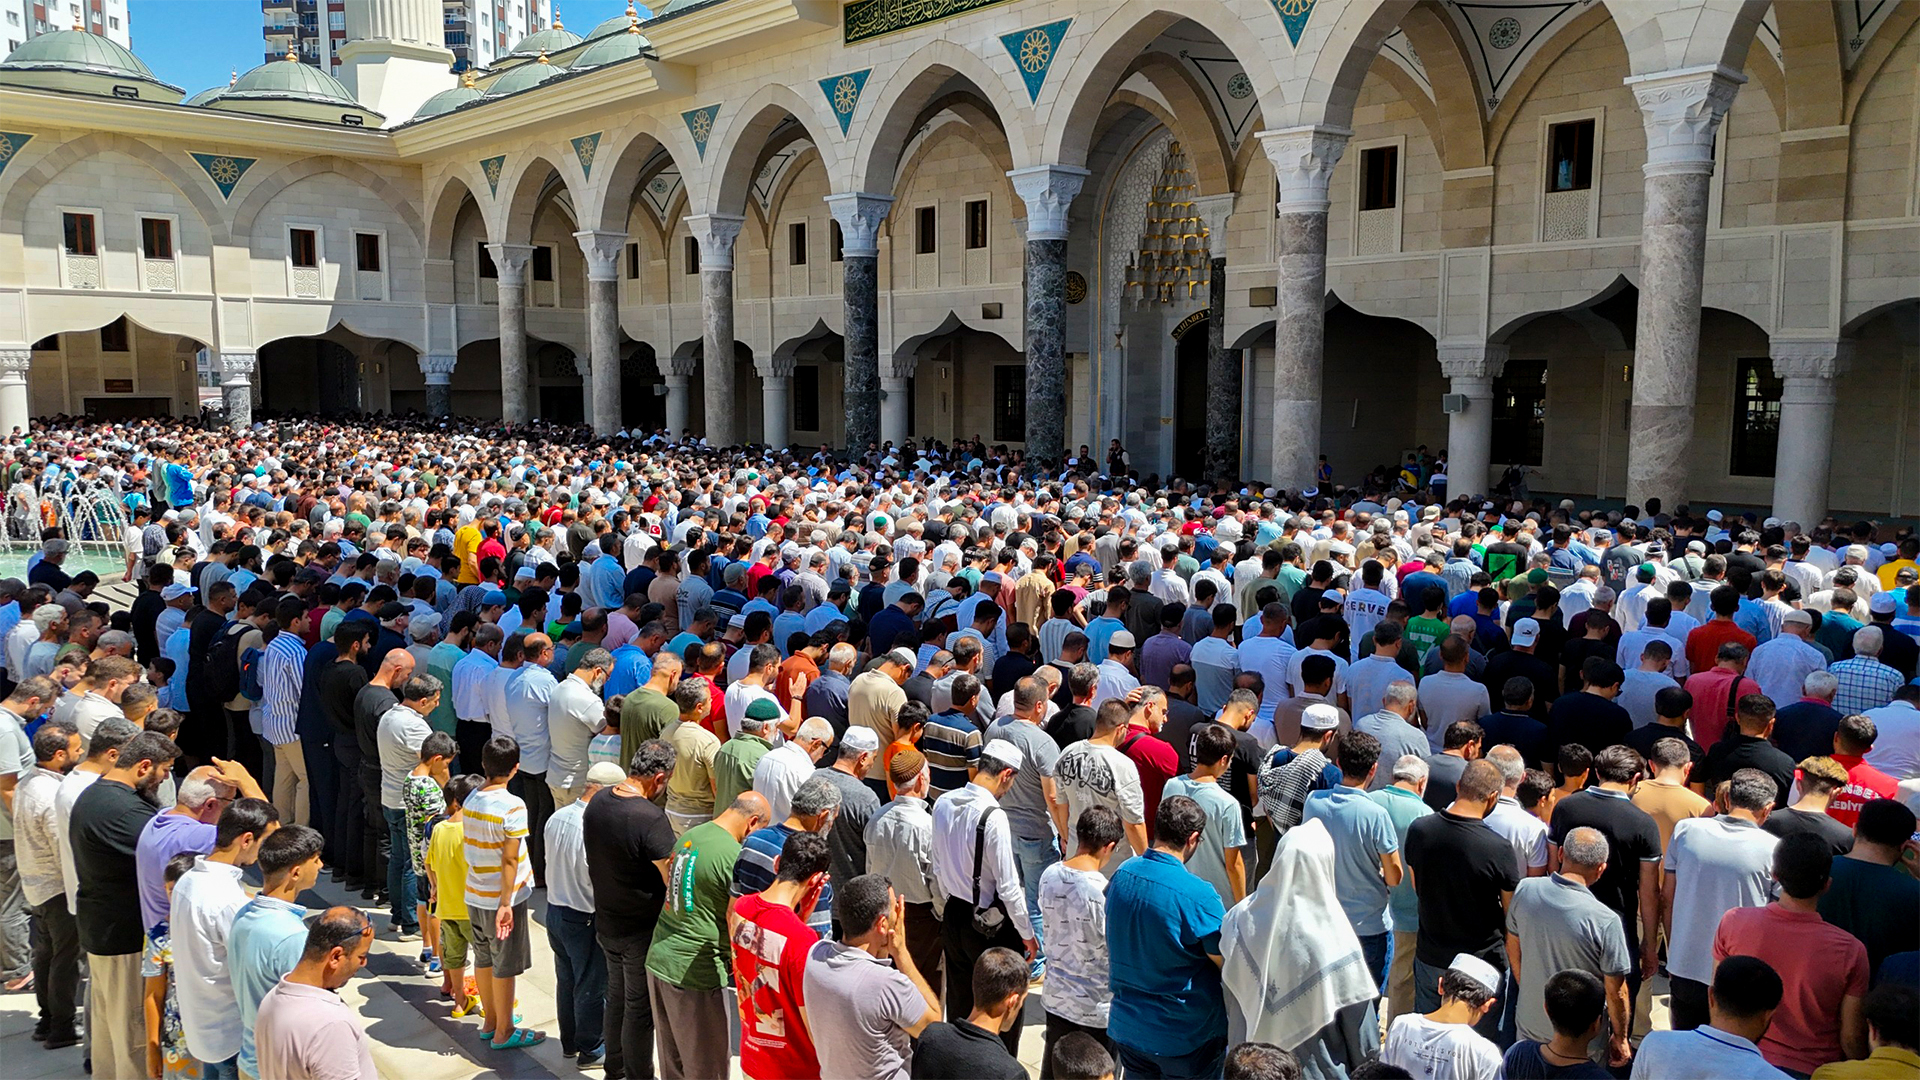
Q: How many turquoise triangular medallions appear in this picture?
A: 8